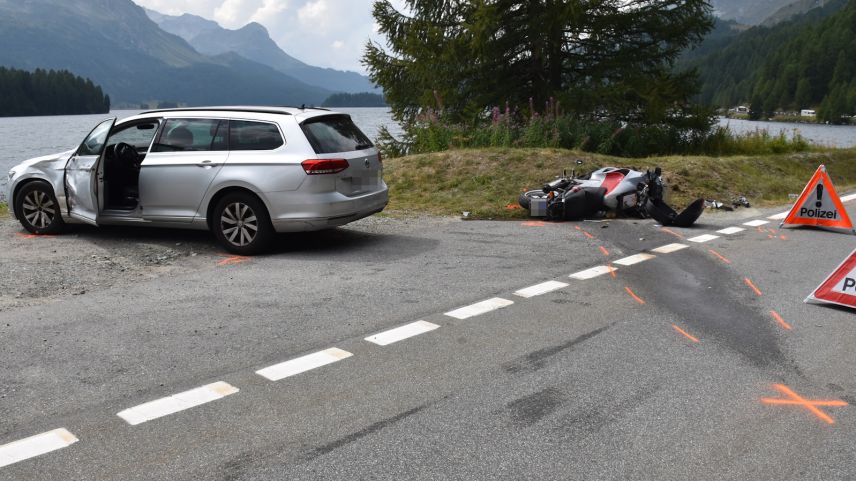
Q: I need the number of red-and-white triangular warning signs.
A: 2